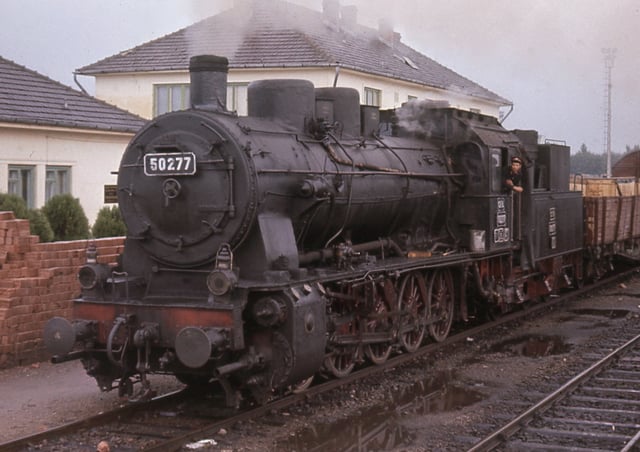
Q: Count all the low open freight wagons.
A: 1